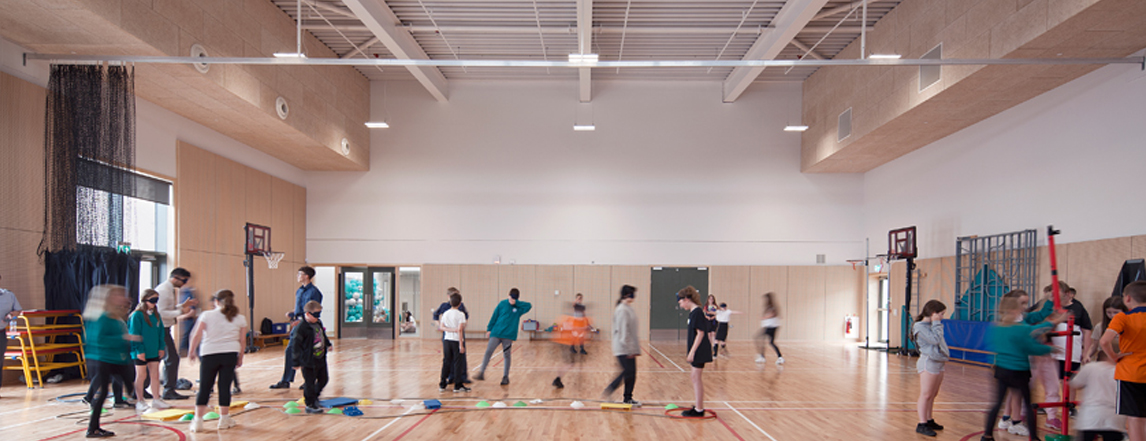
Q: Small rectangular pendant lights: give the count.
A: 6